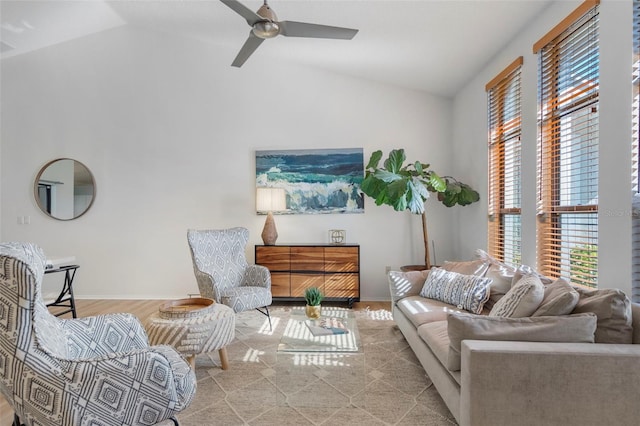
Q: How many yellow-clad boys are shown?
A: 0